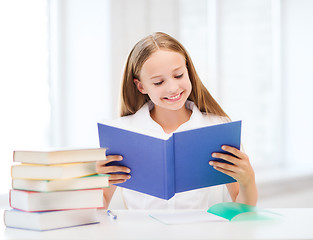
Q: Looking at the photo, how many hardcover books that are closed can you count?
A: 5